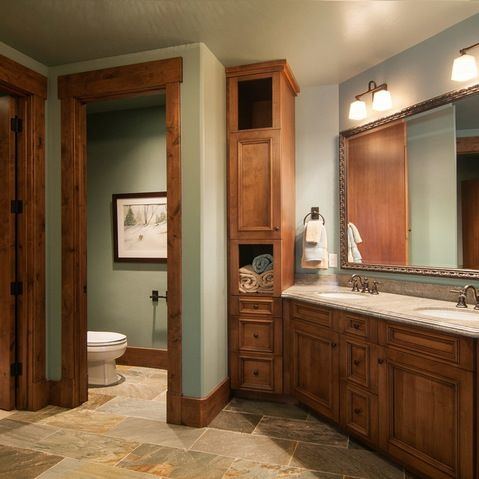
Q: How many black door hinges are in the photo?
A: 4